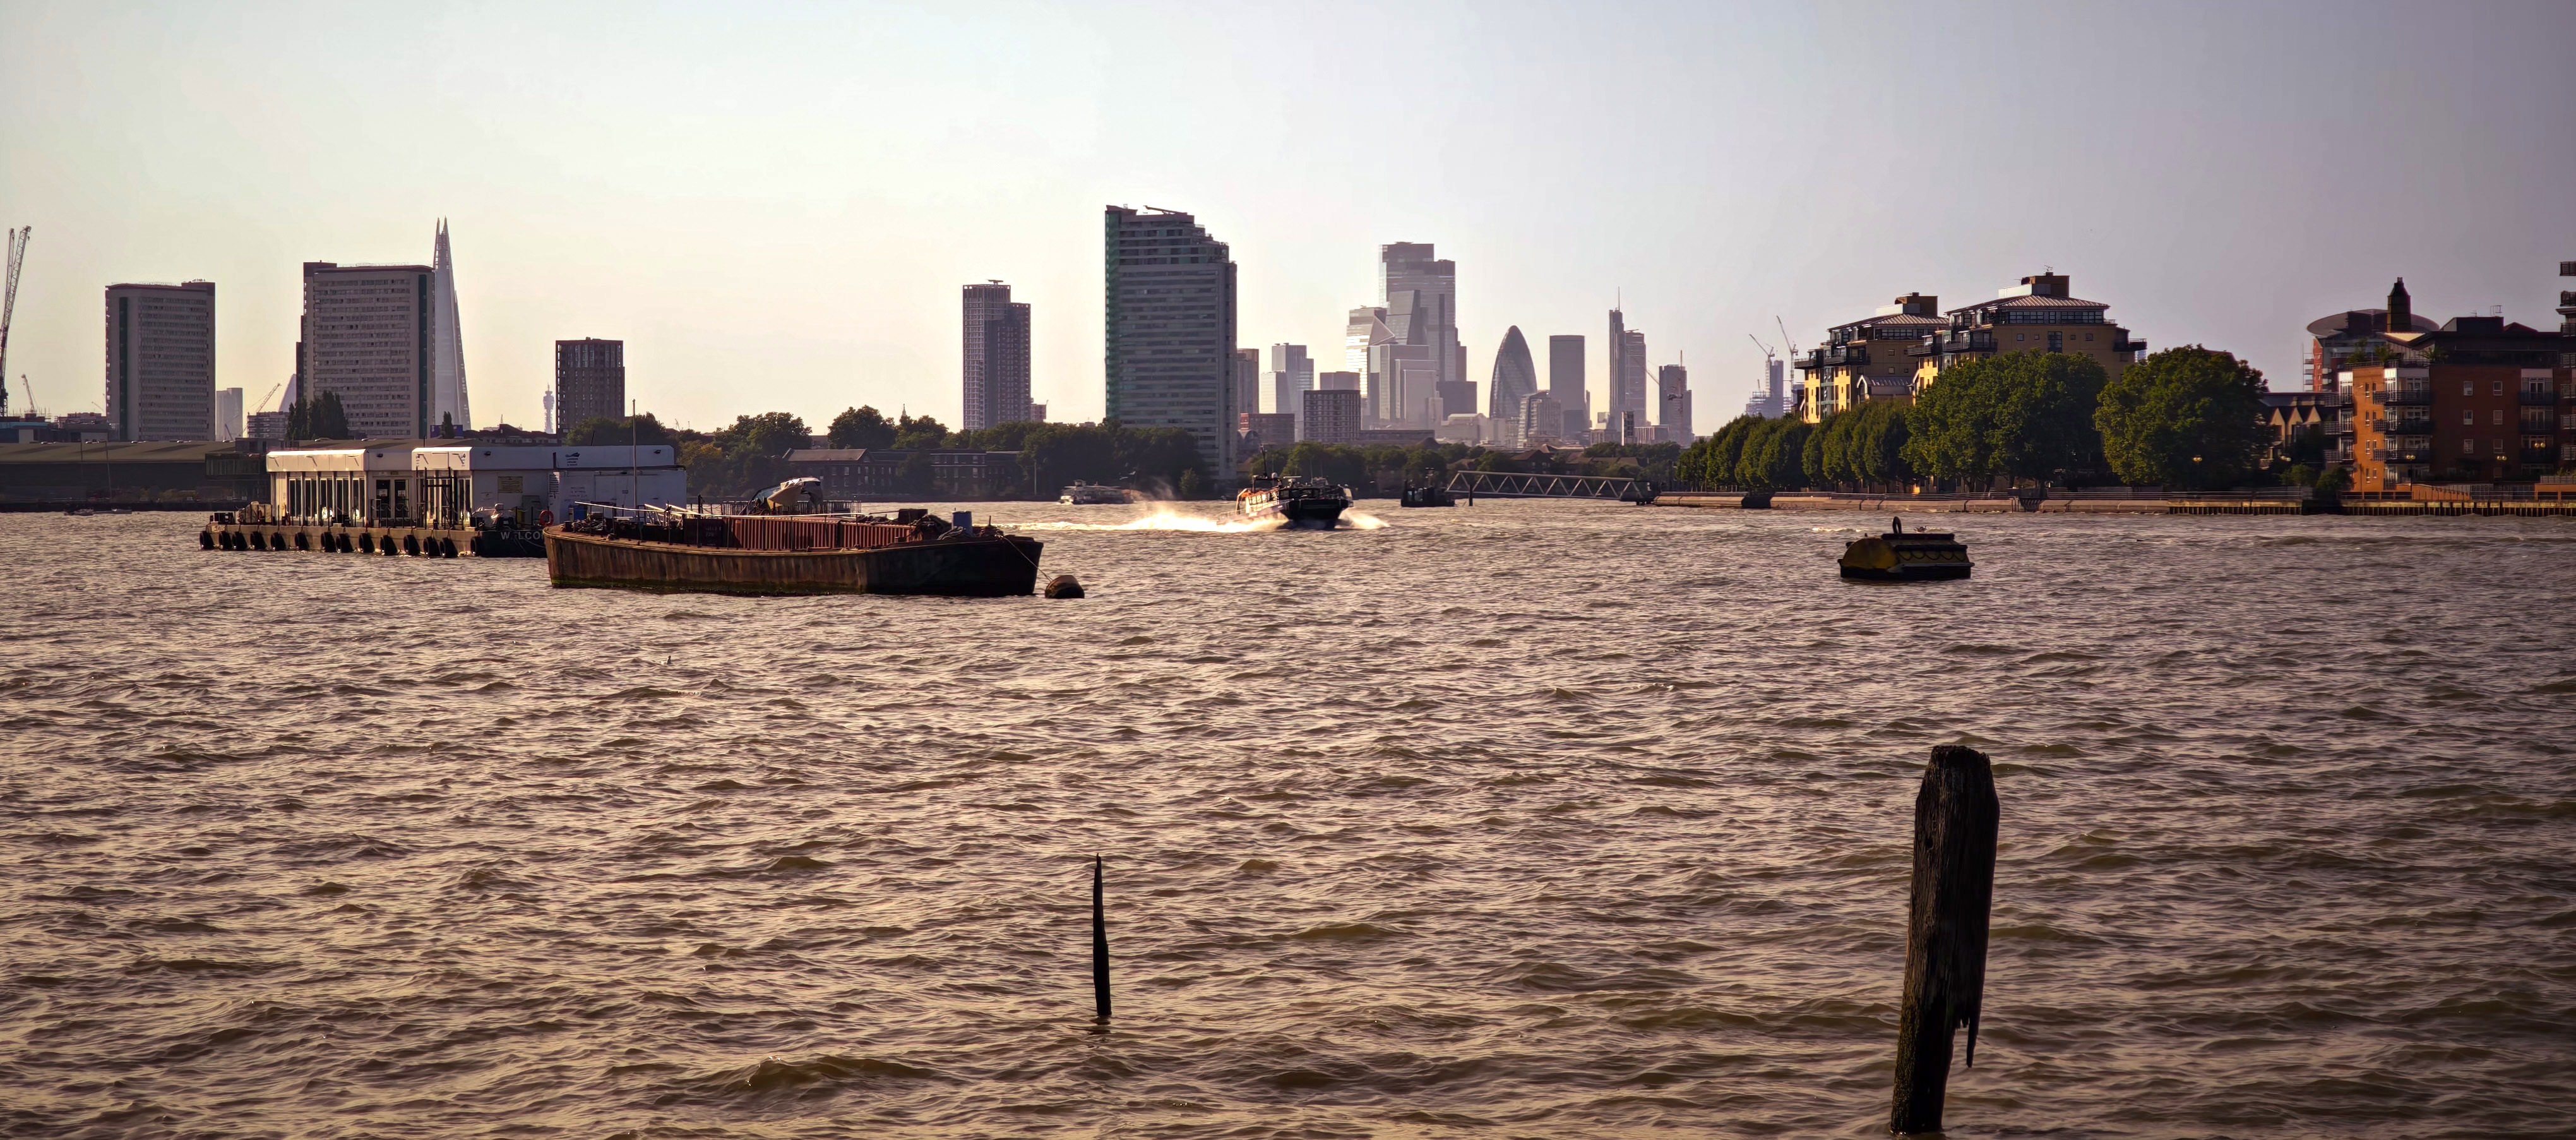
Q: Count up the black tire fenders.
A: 14